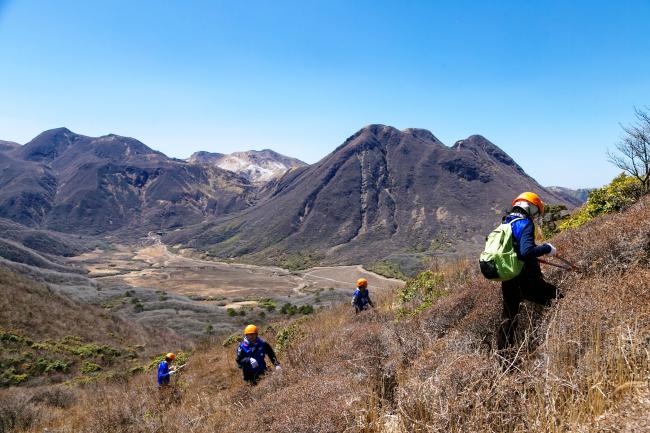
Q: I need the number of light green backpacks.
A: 1